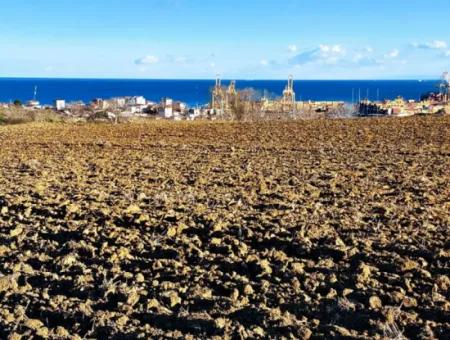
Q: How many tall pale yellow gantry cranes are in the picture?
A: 3